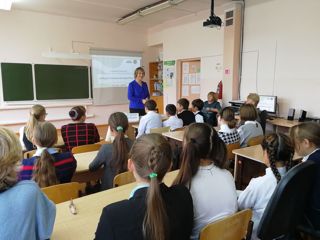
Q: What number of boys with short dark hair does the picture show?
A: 4